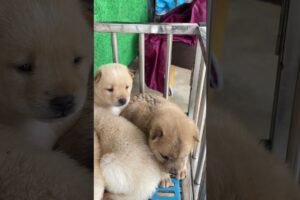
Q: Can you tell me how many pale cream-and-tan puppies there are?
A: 3